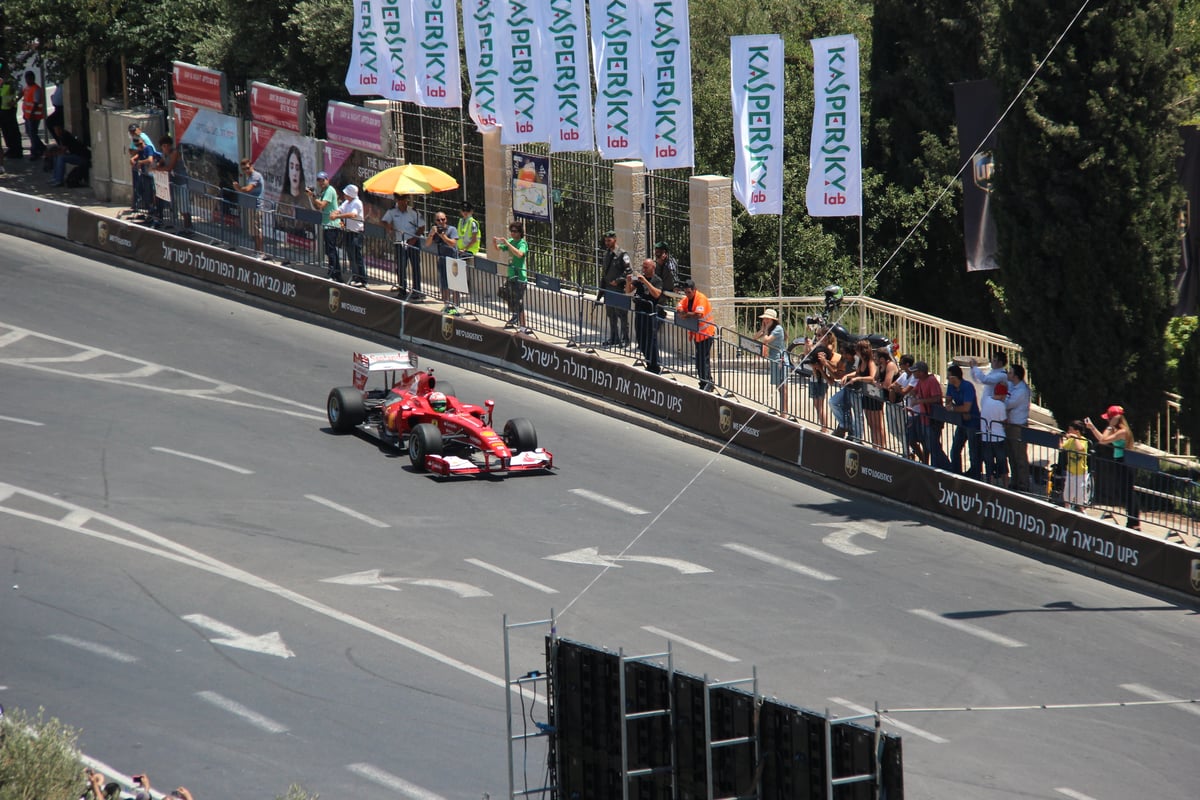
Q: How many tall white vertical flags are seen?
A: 10